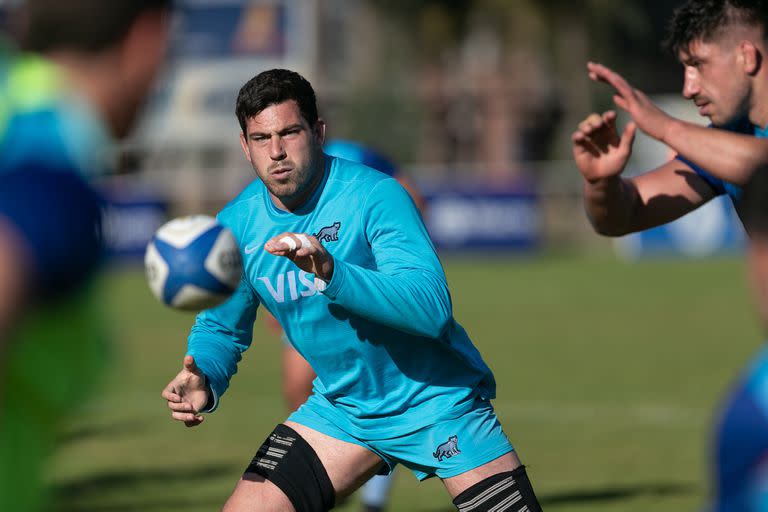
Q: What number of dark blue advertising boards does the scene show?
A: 2